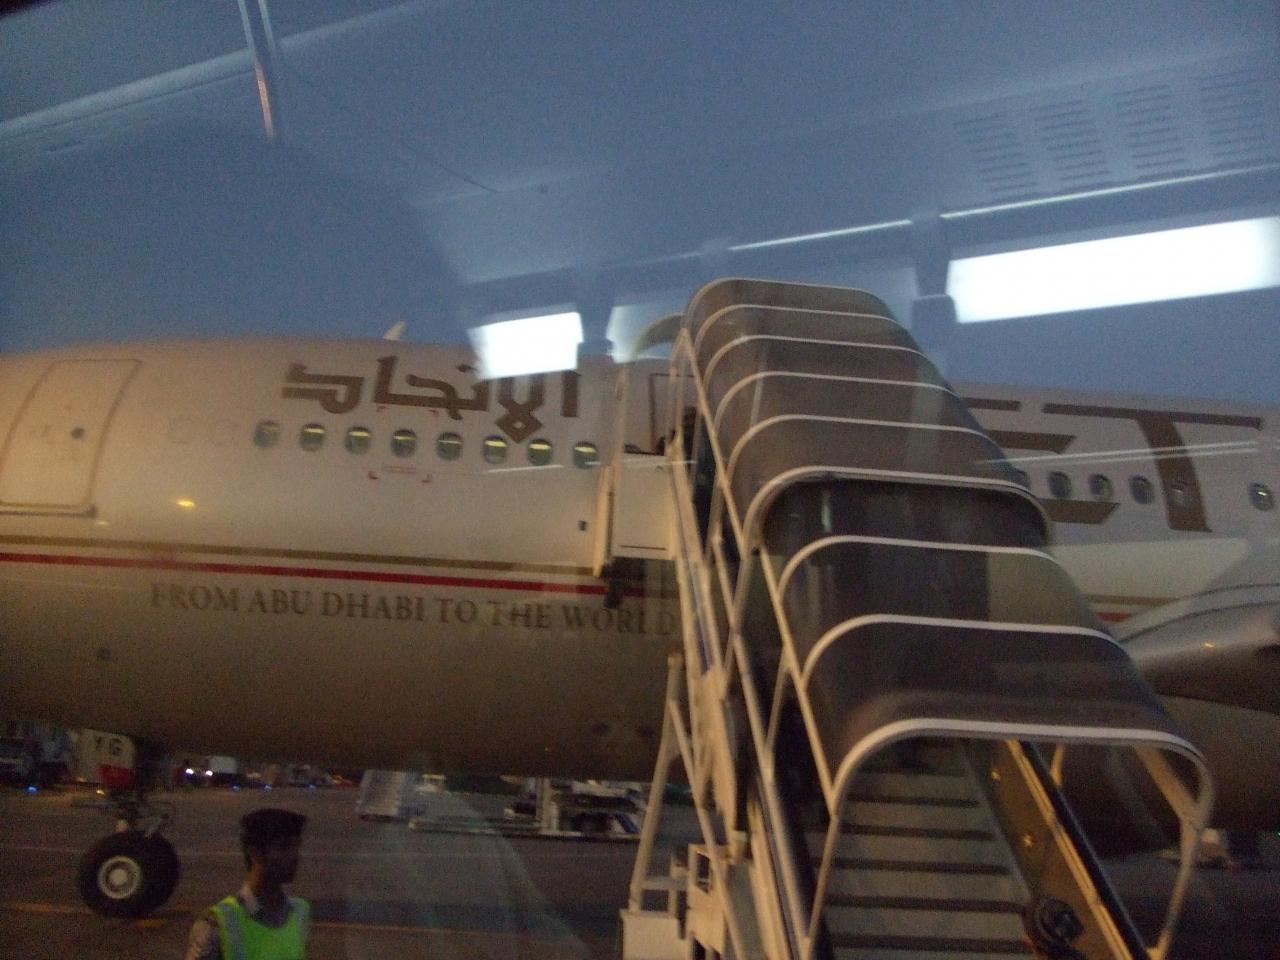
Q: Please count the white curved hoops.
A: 9